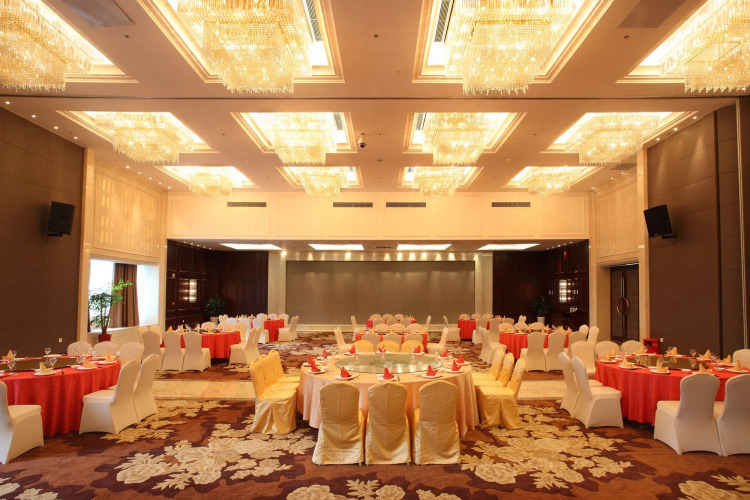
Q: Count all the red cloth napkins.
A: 12